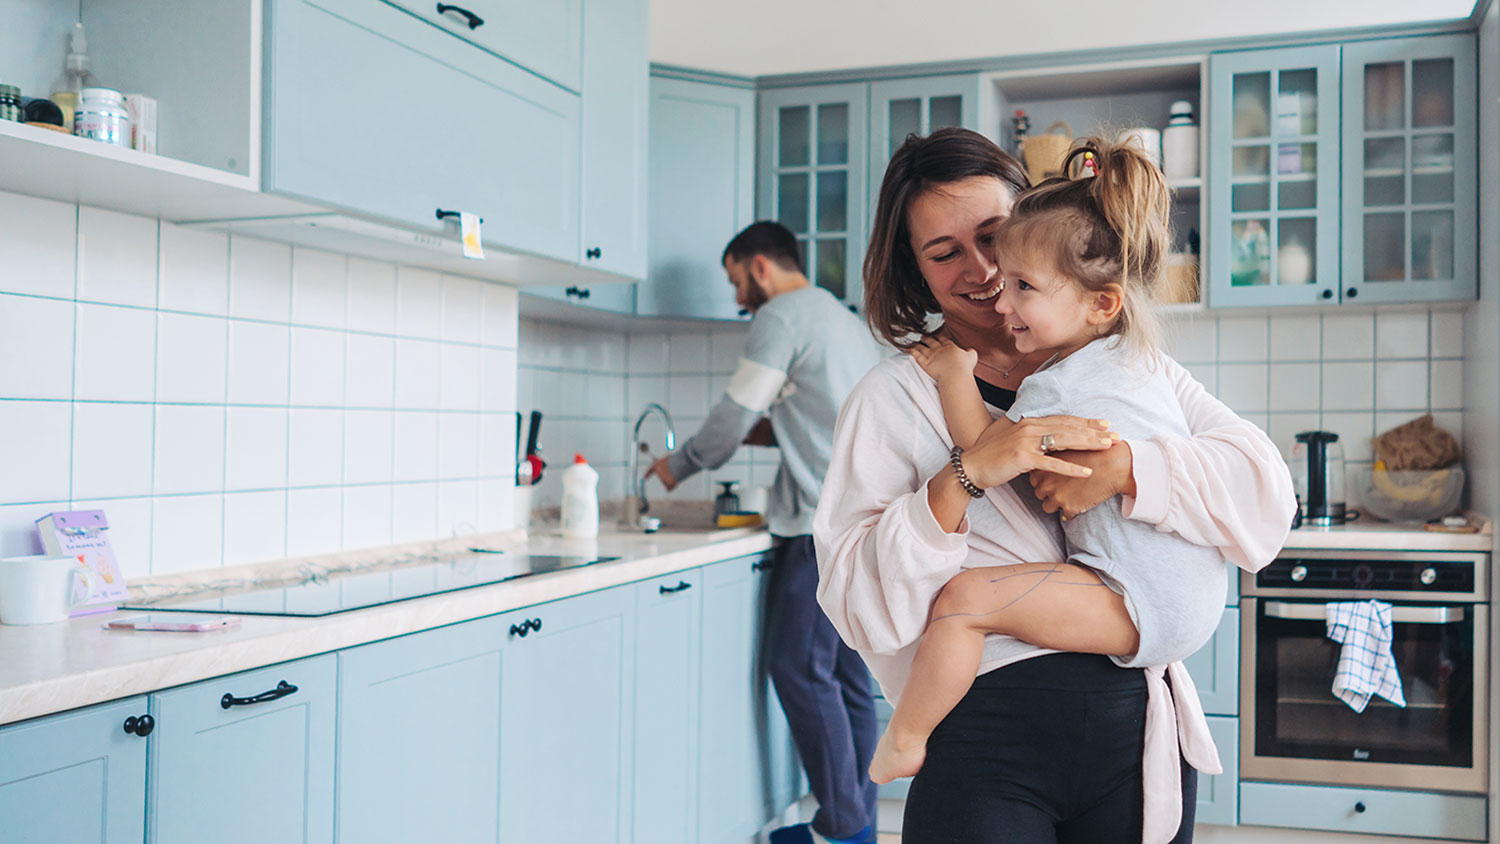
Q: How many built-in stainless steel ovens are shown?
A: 1